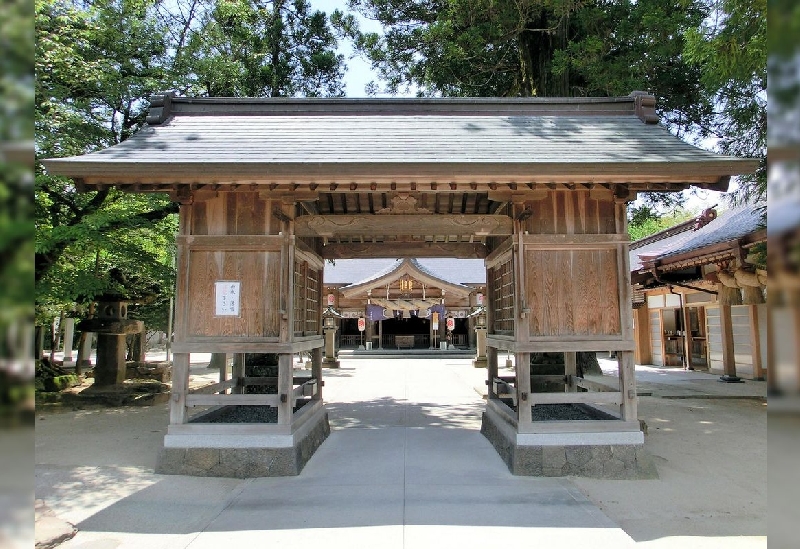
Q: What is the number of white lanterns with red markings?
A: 4